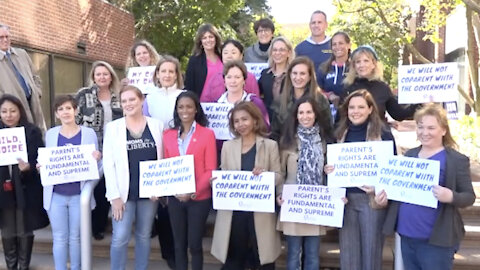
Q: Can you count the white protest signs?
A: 11